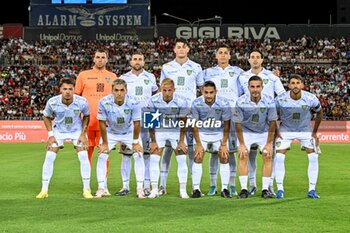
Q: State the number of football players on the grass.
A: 11